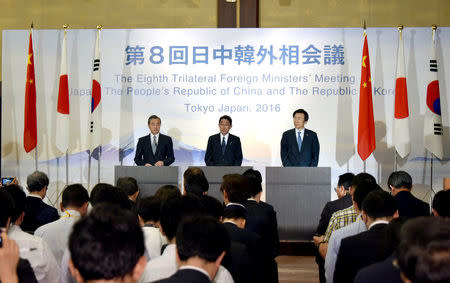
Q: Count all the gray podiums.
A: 3